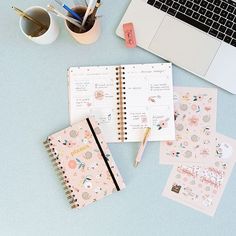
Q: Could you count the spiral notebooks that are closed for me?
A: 1